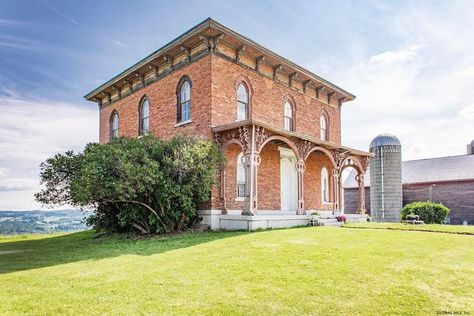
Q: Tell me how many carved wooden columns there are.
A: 5